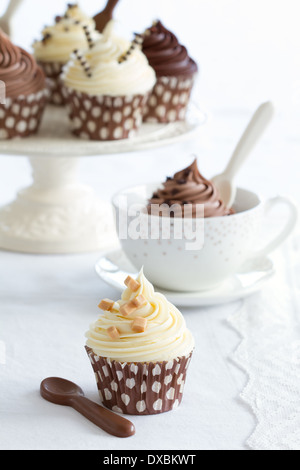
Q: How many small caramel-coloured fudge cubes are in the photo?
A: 6